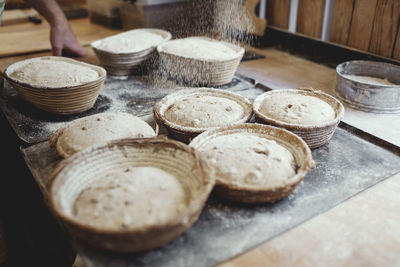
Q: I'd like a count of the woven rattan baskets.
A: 8